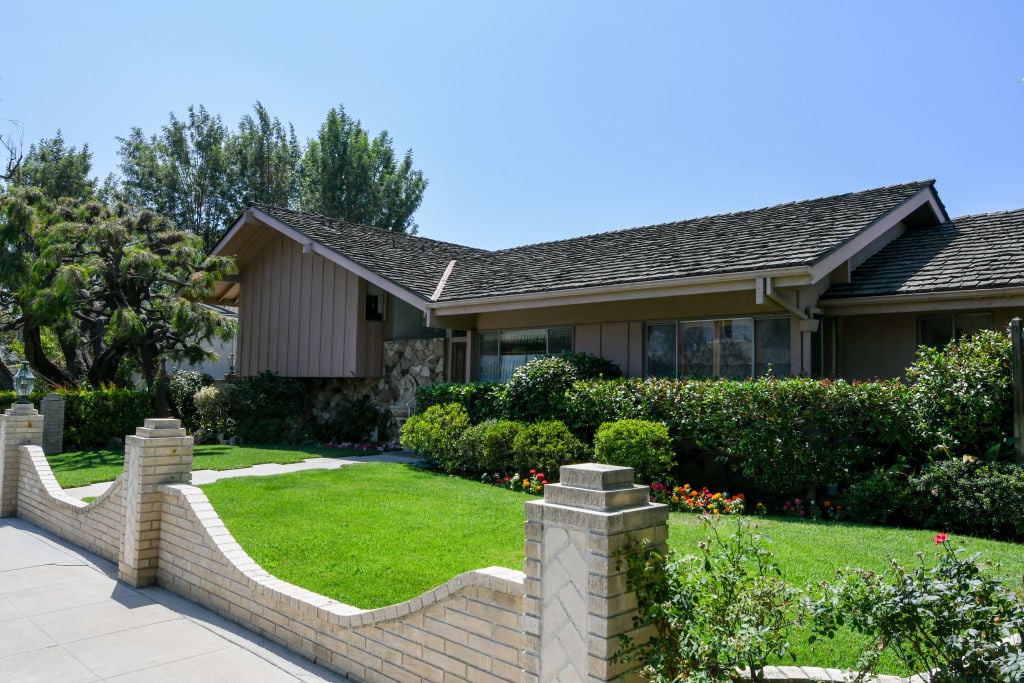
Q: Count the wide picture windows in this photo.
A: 2